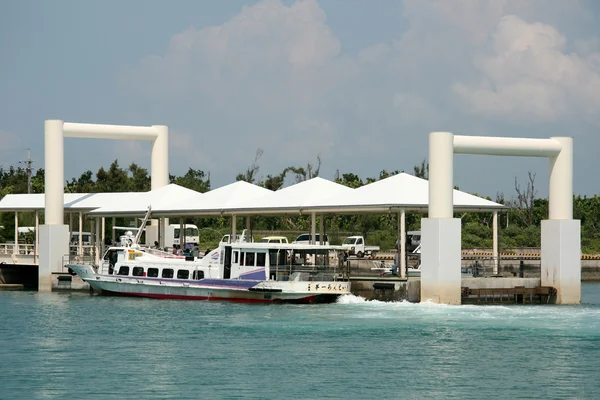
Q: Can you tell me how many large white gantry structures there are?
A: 2